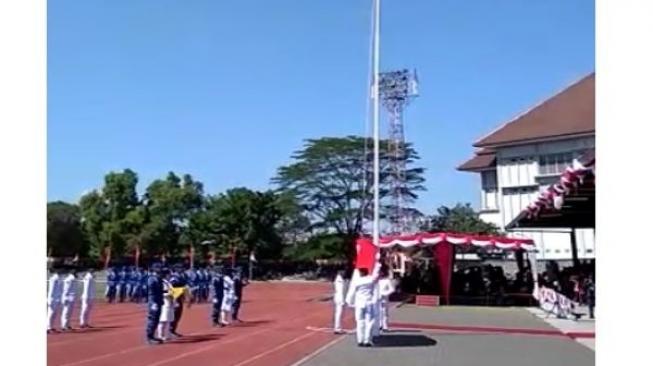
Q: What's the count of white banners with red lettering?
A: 0